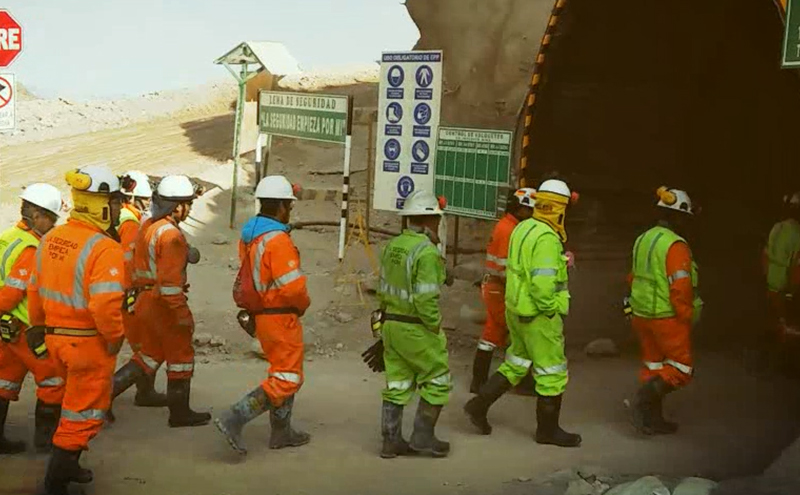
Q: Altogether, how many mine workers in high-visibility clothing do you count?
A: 10